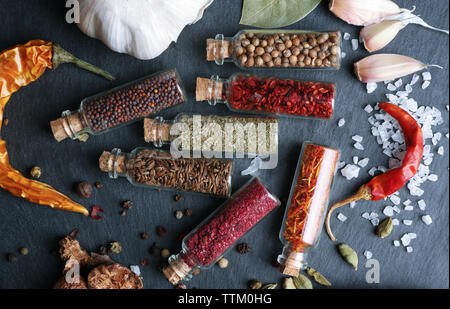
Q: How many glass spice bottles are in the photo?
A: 7